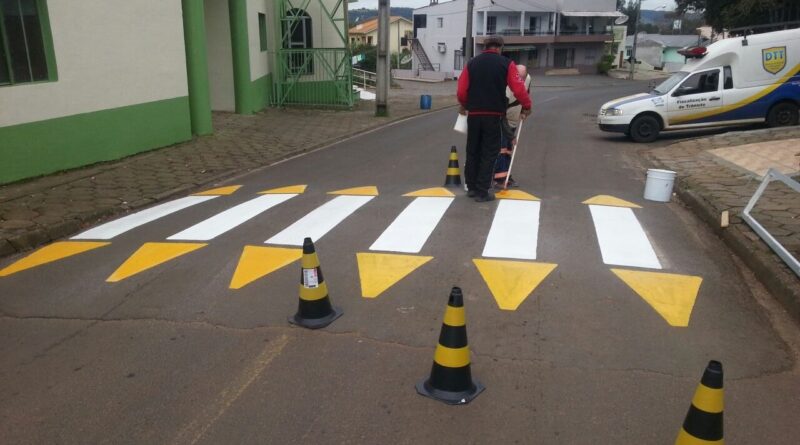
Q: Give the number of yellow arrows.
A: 12